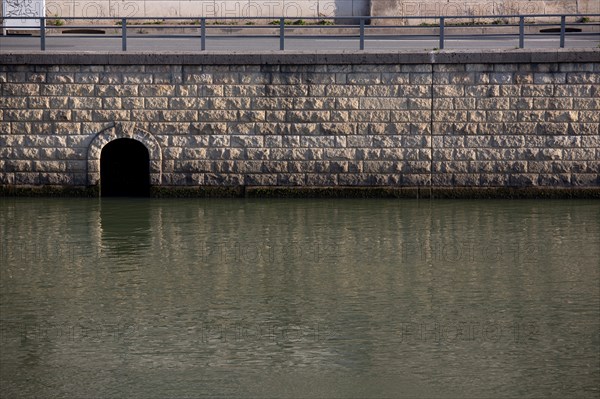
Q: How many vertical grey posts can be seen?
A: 8